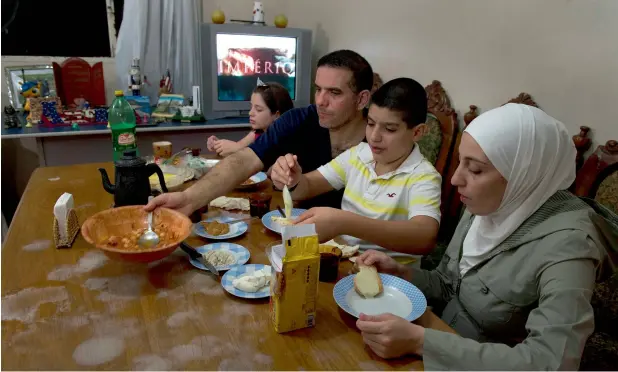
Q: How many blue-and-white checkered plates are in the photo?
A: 6